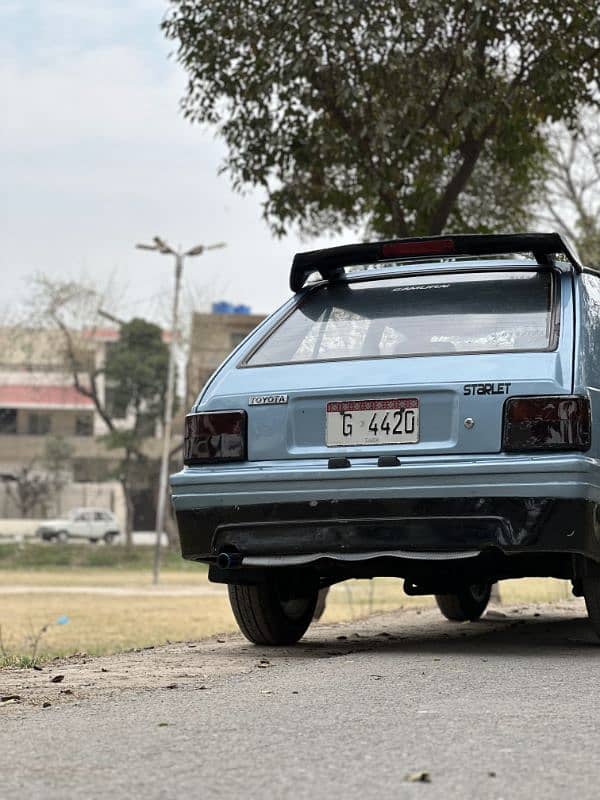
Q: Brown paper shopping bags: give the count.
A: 0